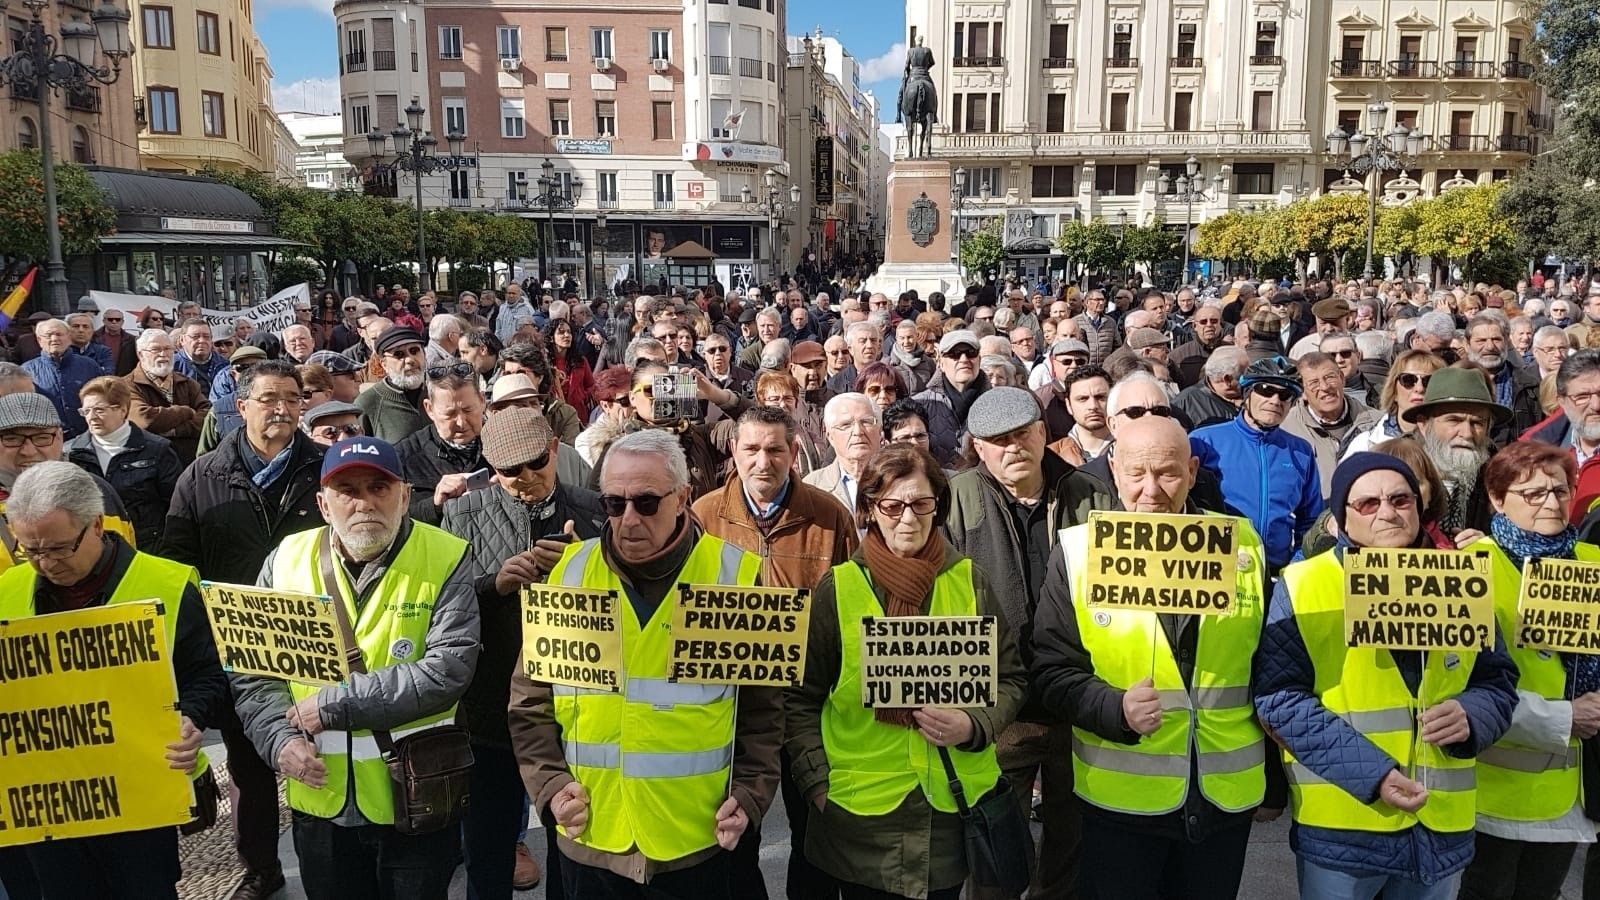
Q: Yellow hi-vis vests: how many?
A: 7